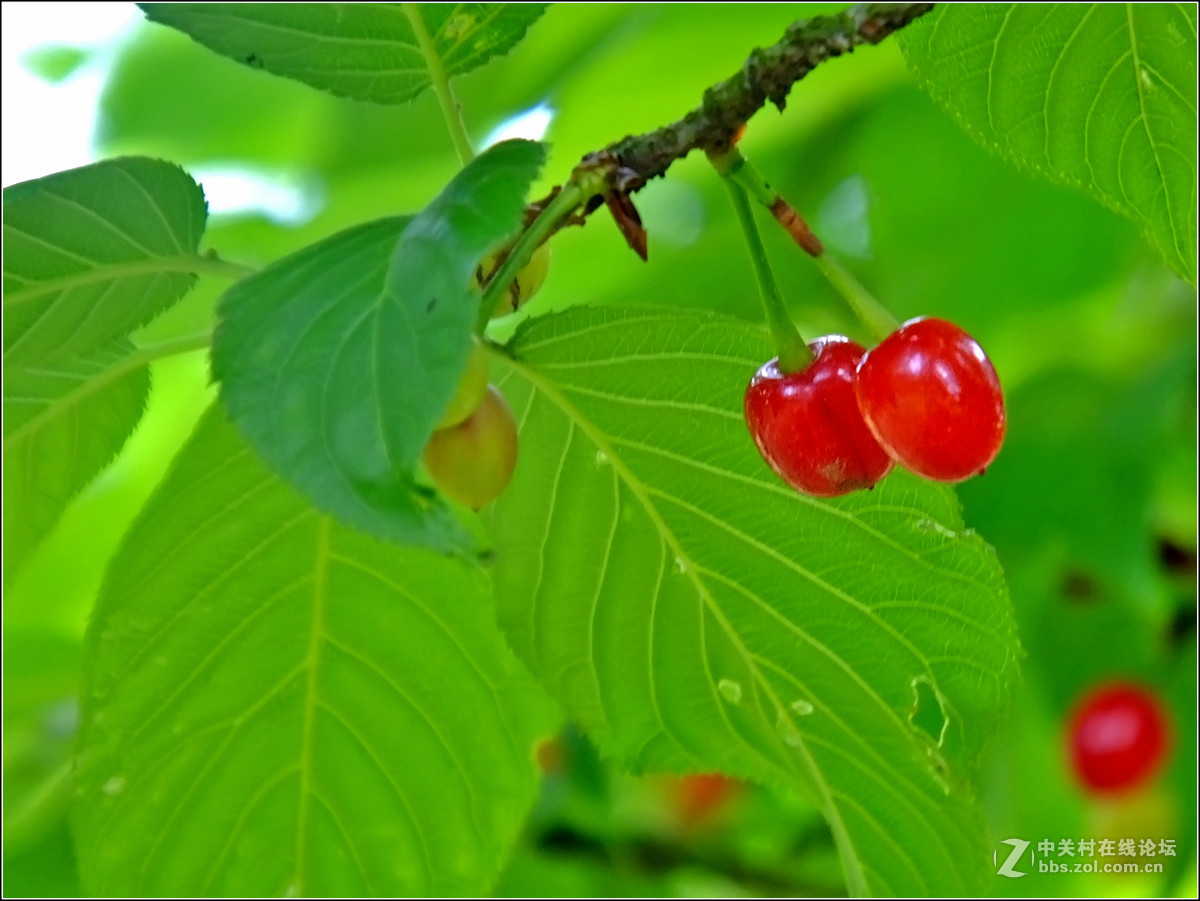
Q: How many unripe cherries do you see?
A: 3